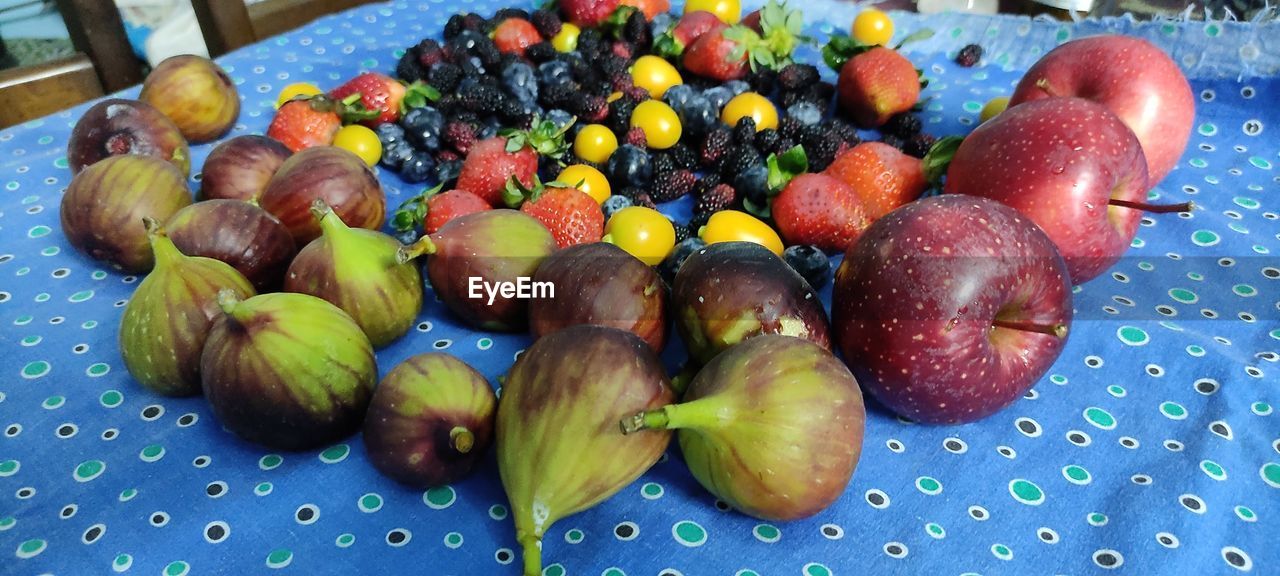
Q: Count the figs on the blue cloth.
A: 15